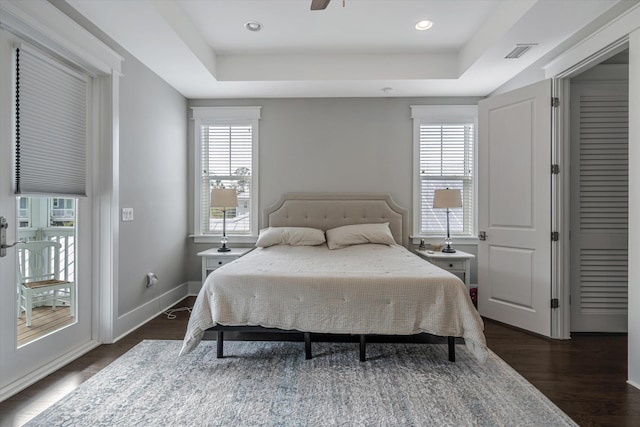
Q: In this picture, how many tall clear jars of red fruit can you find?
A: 0